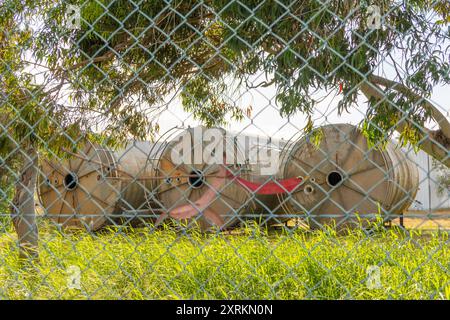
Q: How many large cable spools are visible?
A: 3